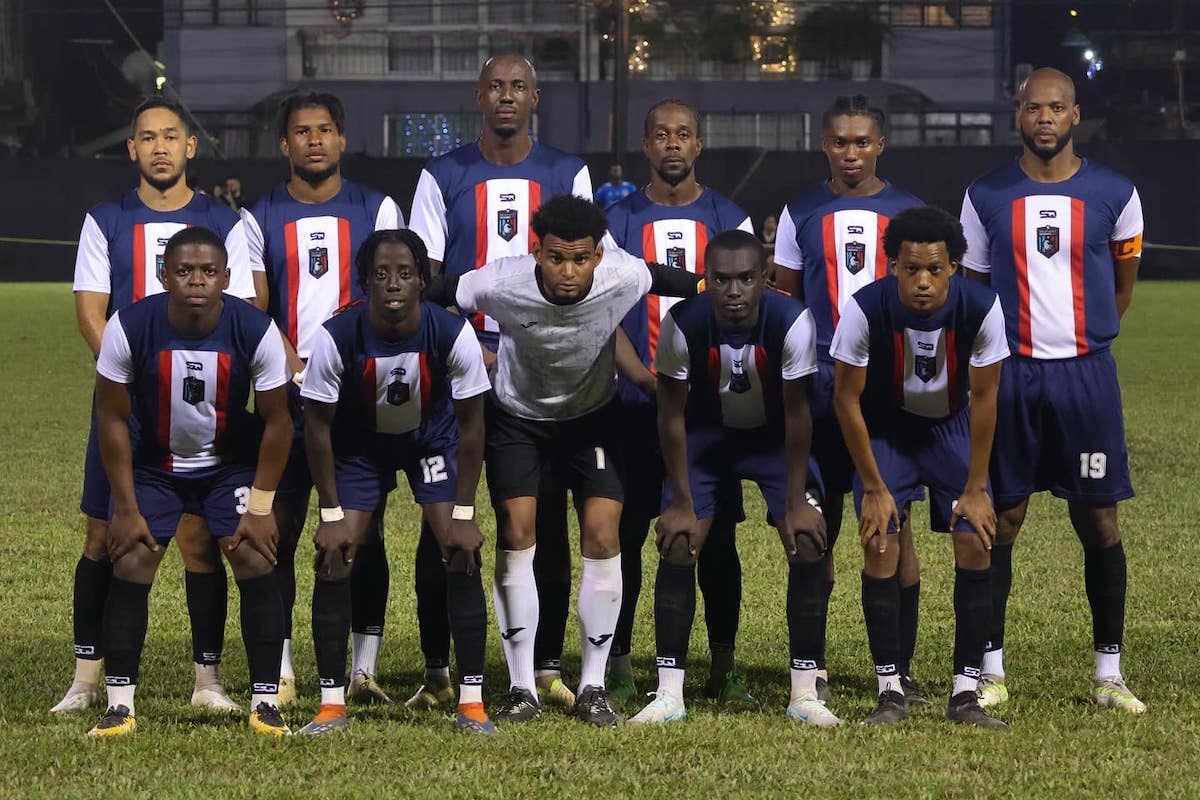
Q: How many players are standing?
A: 6